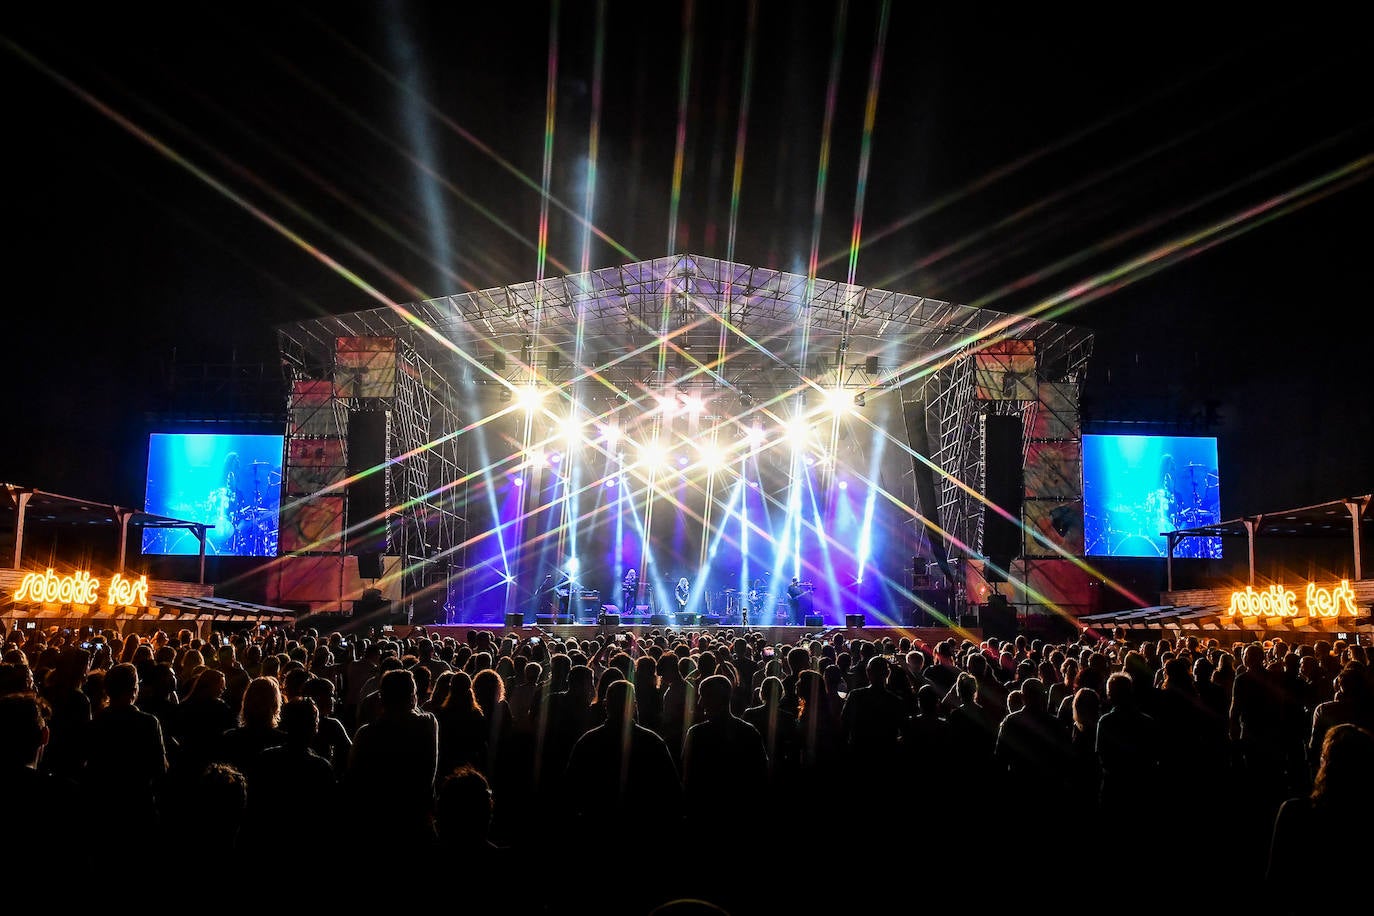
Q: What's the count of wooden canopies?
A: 2